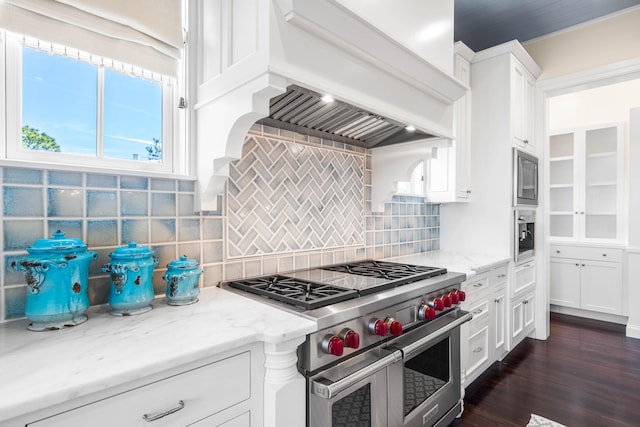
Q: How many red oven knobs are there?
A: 9